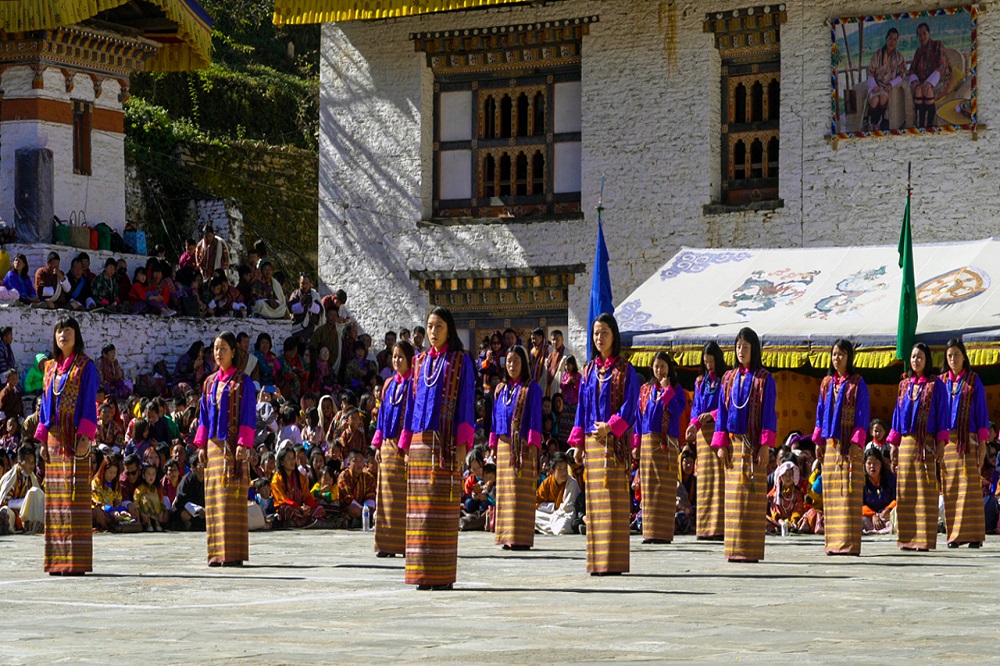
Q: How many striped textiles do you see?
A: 12